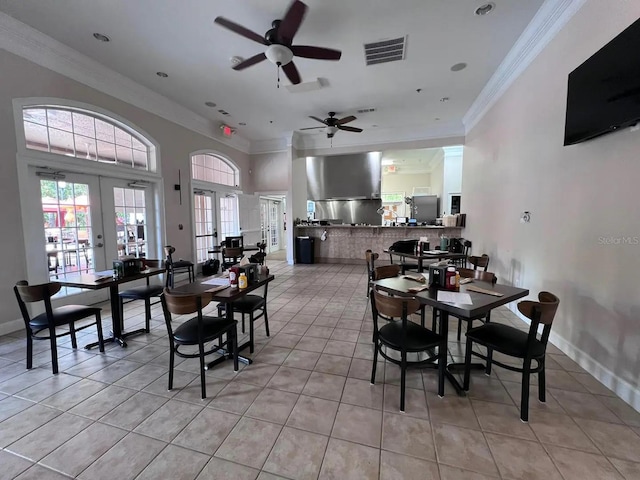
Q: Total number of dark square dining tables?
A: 5